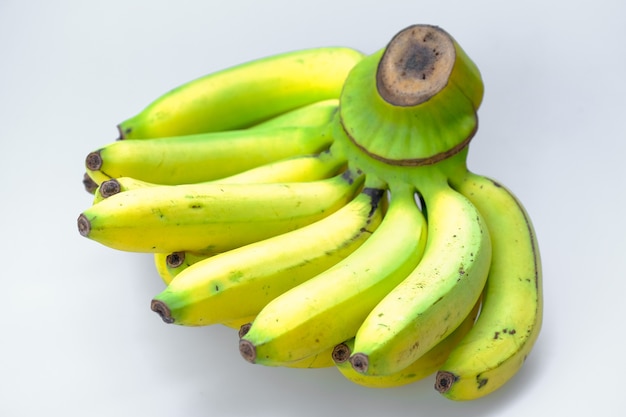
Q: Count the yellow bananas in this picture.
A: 12